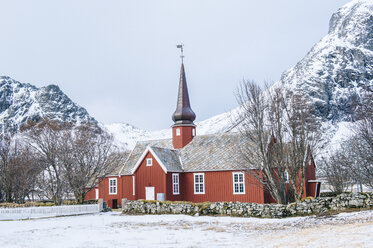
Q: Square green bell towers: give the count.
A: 0